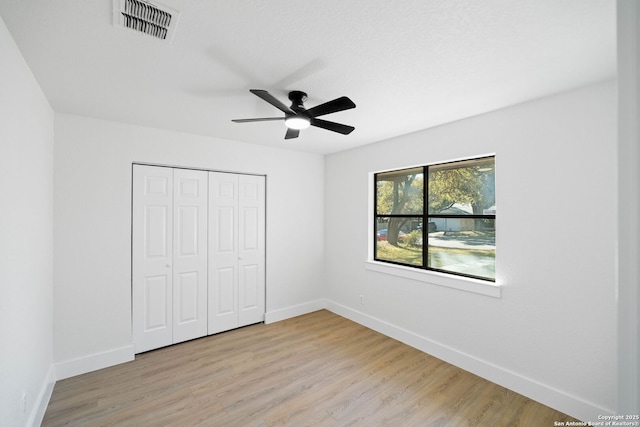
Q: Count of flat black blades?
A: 5